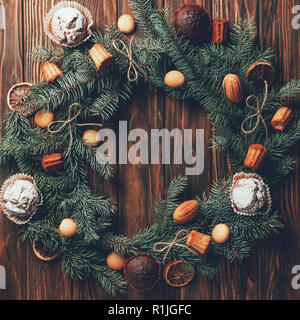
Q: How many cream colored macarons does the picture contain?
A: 7